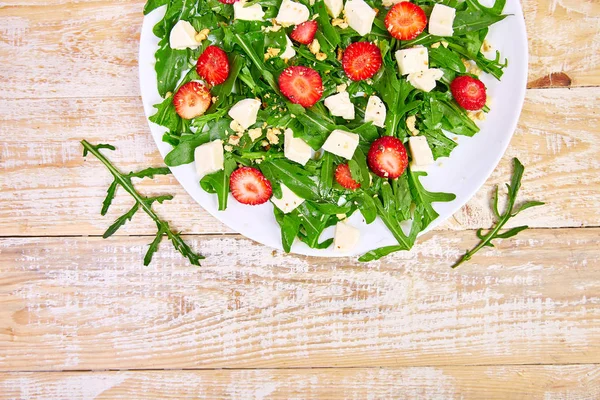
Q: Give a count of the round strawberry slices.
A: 8